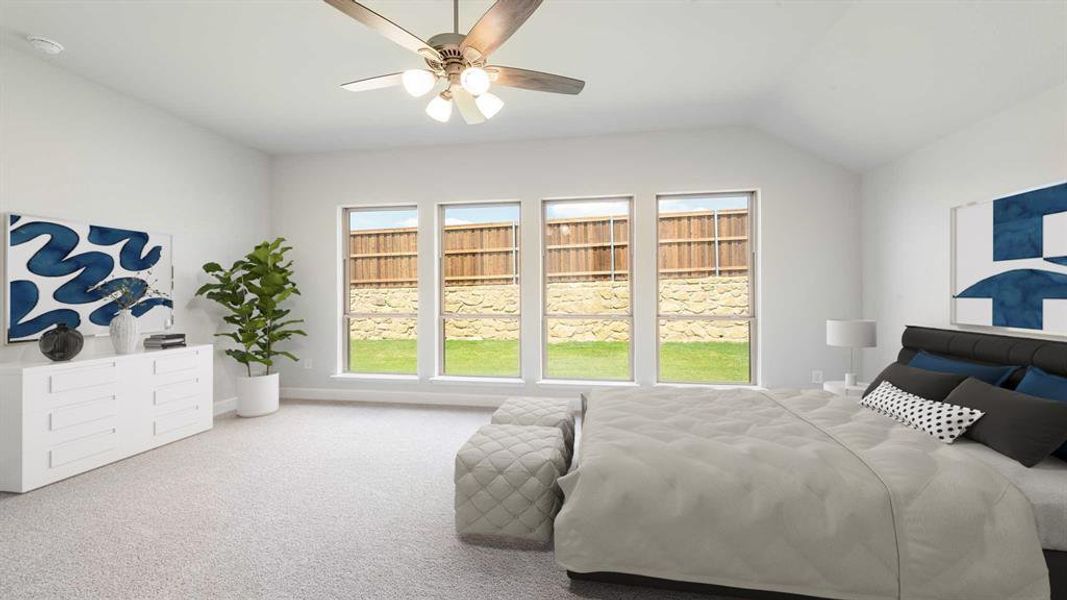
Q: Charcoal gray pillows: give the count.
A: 2